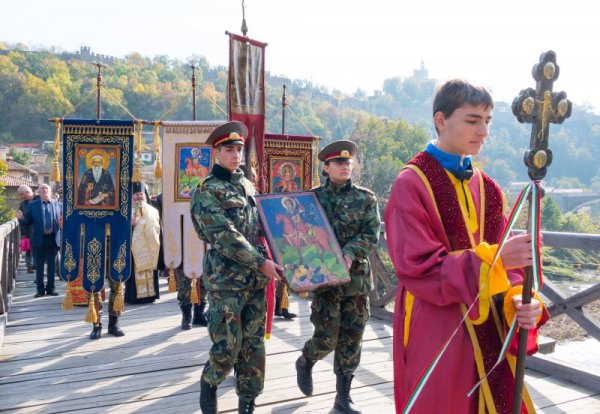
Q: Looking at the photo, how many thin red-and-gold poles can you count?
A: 3